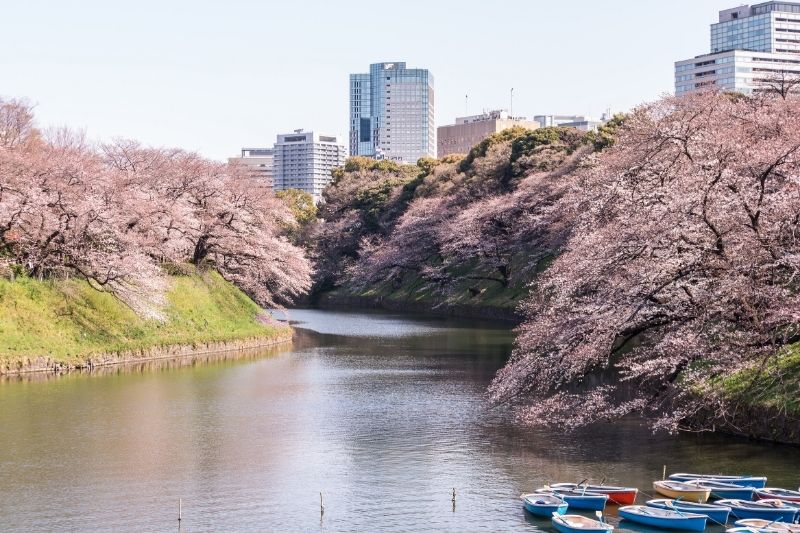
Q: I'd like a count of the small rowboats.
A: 14